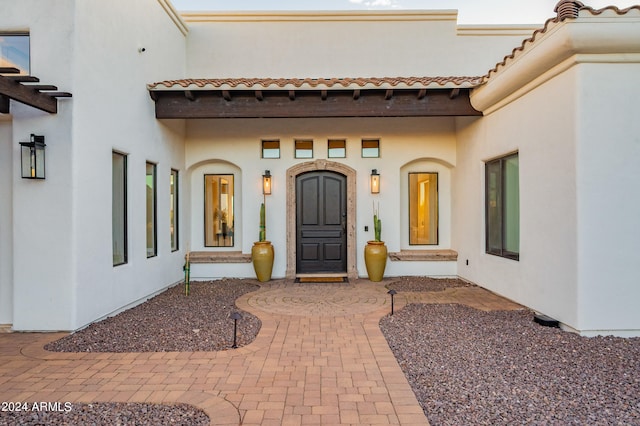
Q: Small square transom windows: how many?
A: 4